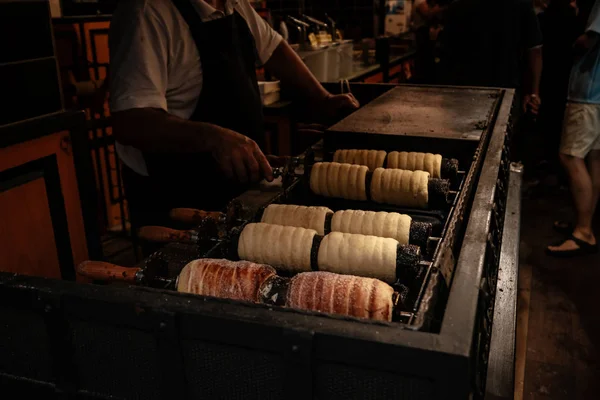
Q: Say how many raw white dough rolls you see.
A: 8